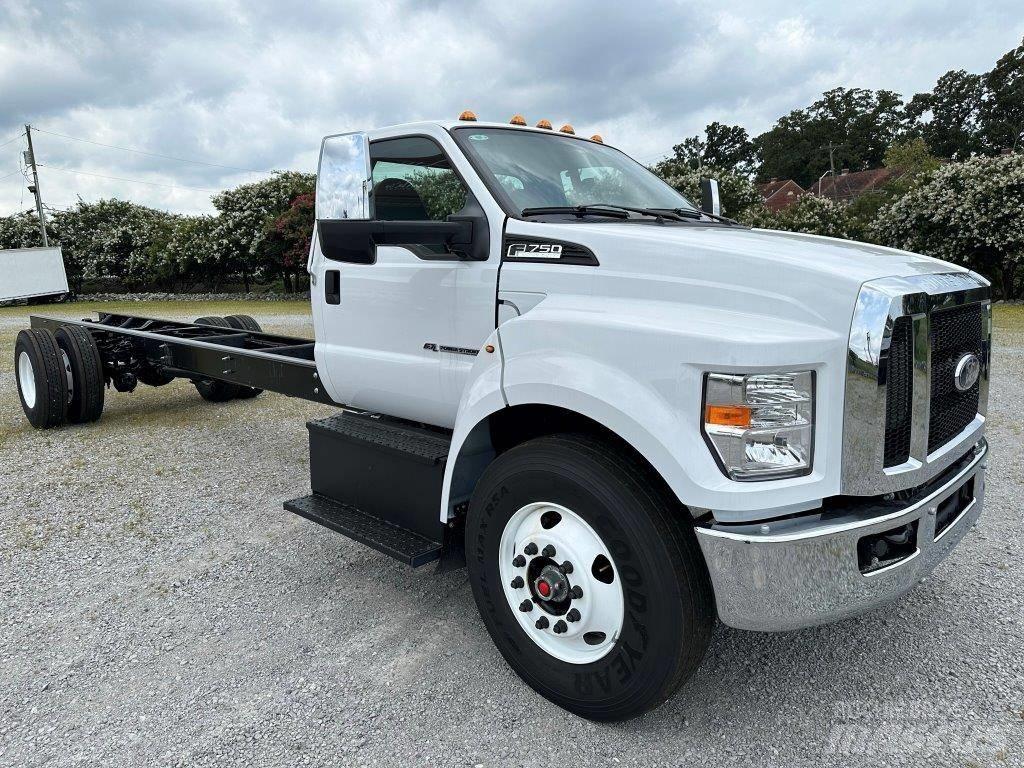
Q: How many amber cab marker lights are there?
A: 5